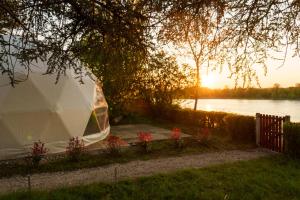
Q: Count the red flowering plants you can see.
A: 6